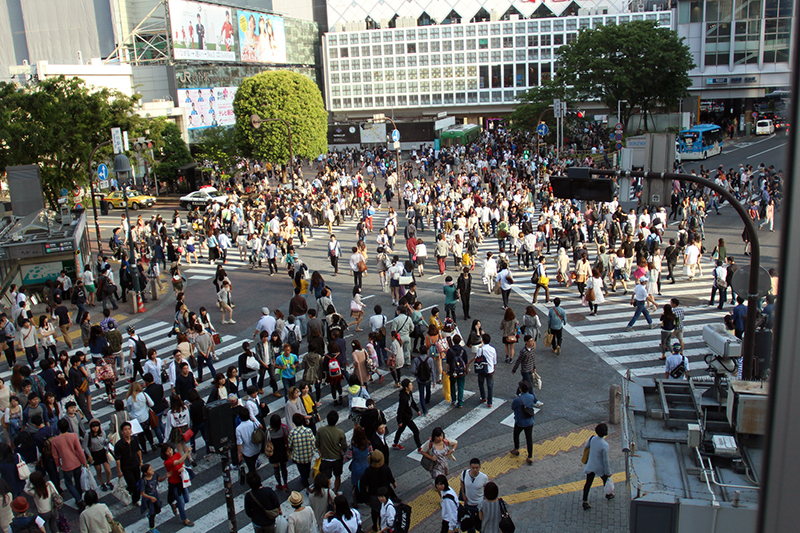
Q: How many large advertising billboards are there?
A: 3